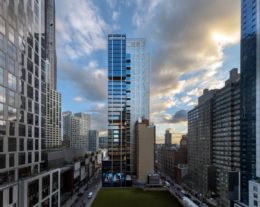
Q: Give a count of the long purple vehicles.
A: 0